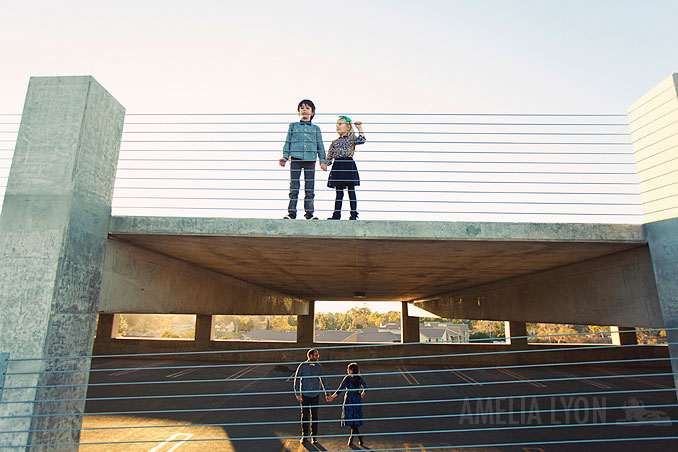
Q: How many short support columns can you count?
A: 6